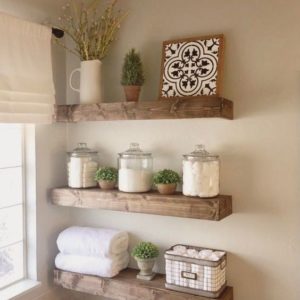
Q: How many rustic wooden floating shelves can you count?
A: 3